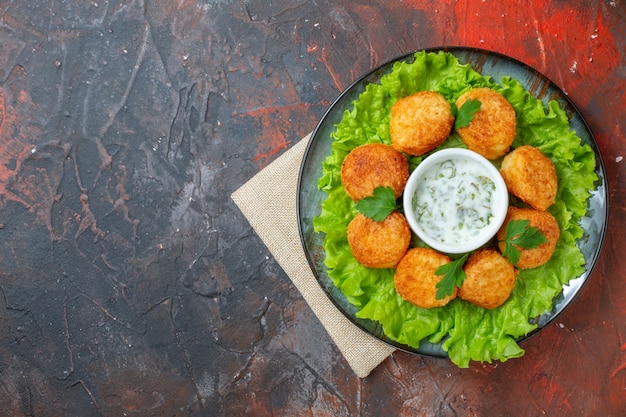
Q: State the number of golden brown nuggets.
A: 8